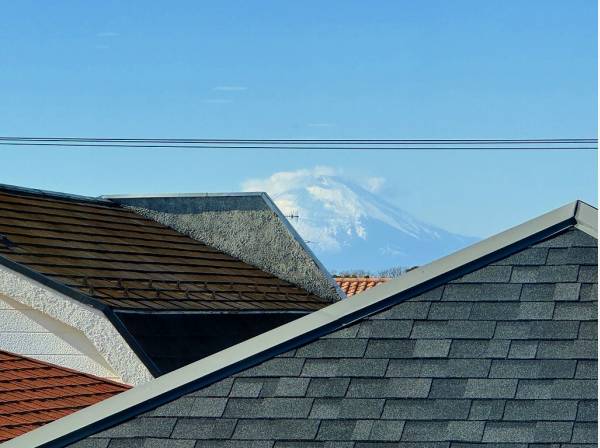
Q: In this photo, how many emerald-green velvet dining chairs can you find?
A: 0